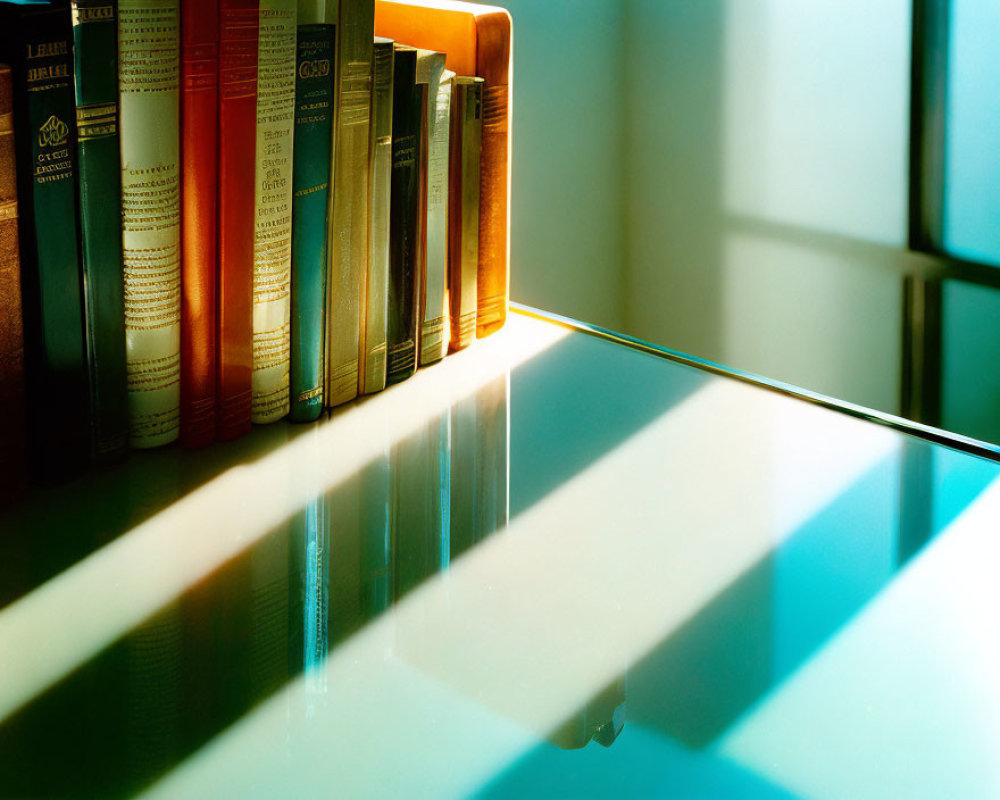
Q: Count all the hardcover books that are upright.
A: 14